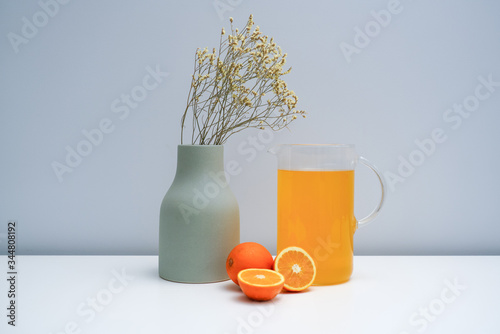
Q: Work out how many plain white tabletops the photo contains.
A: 1